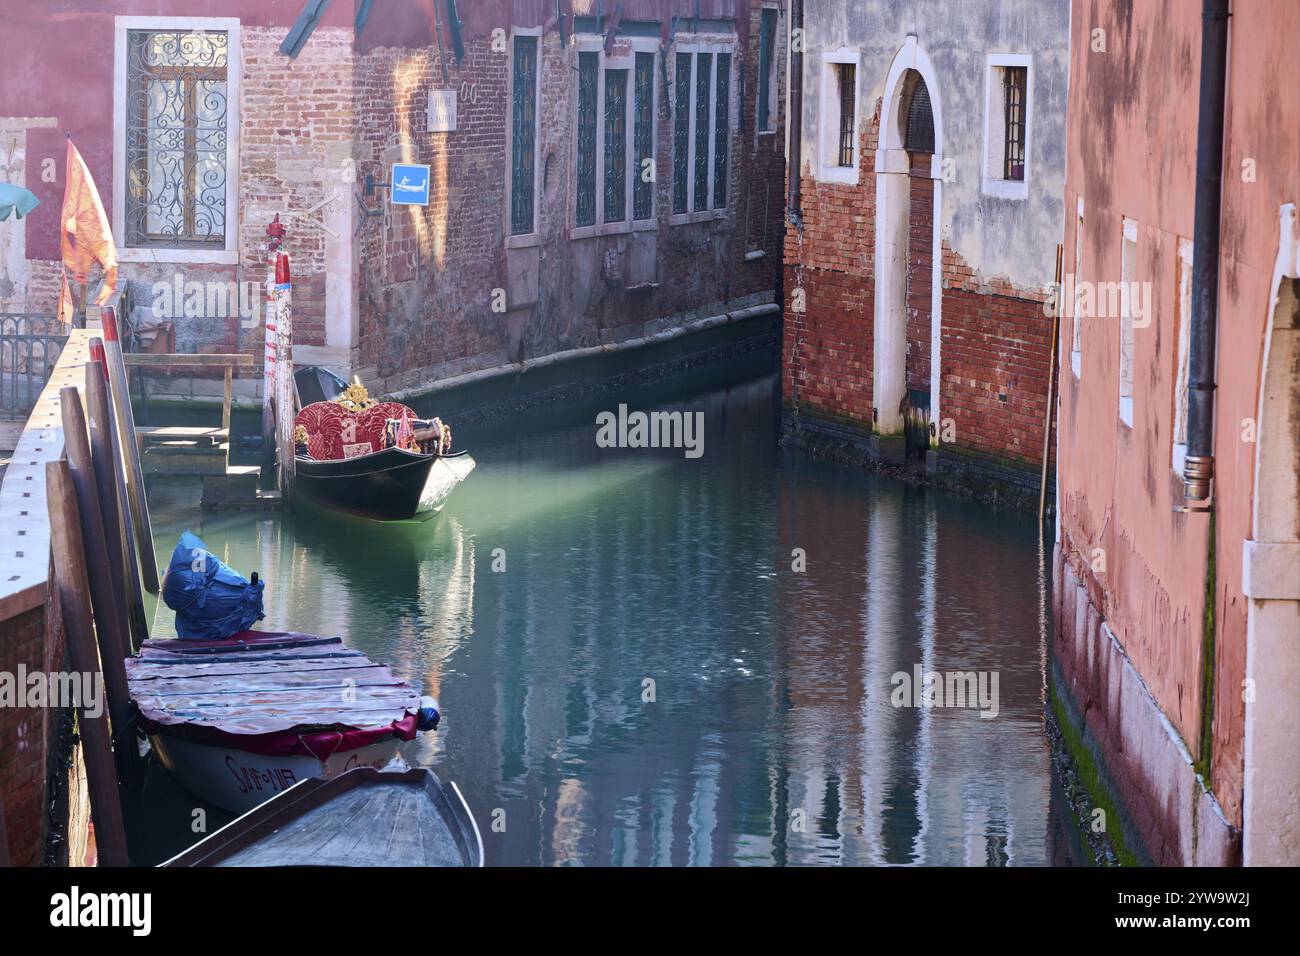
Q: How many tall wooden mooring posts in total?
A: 7